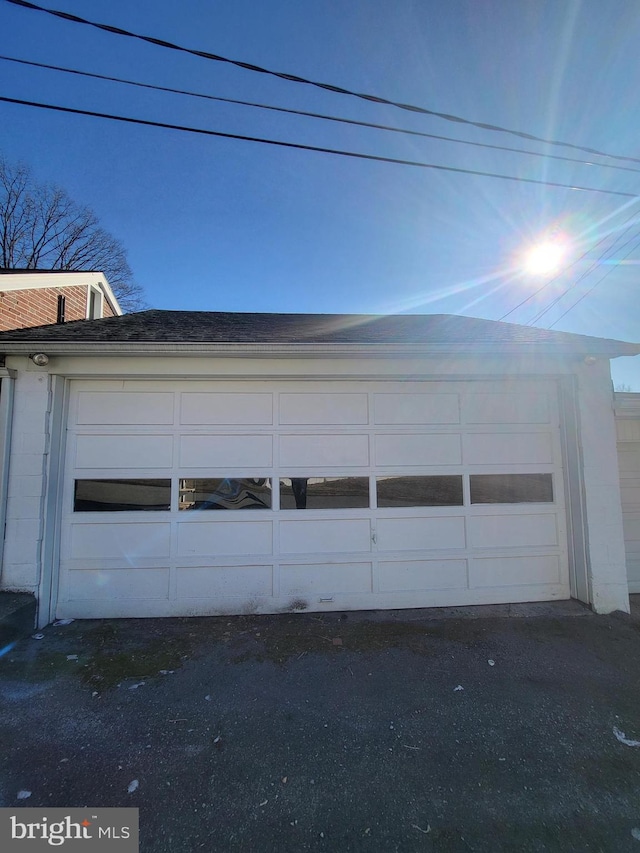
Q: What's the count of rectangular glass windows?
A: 5